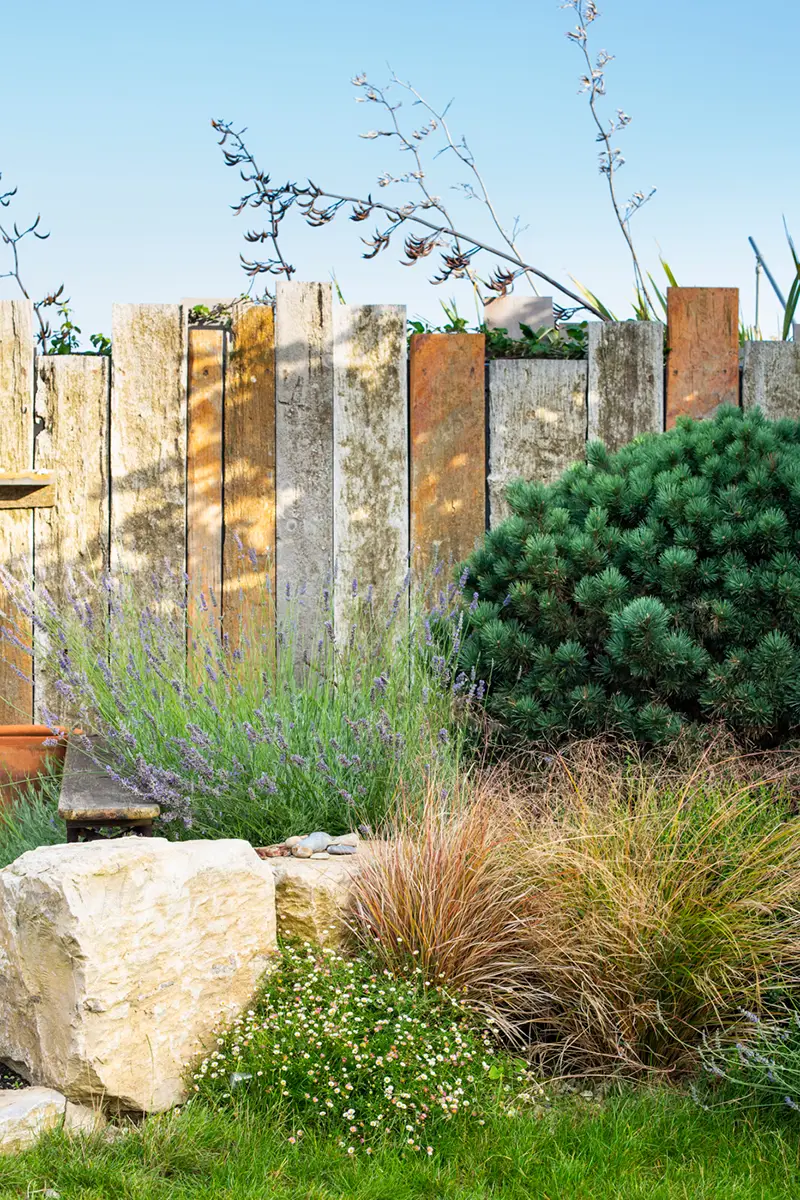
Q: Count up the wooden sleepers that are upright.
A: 12